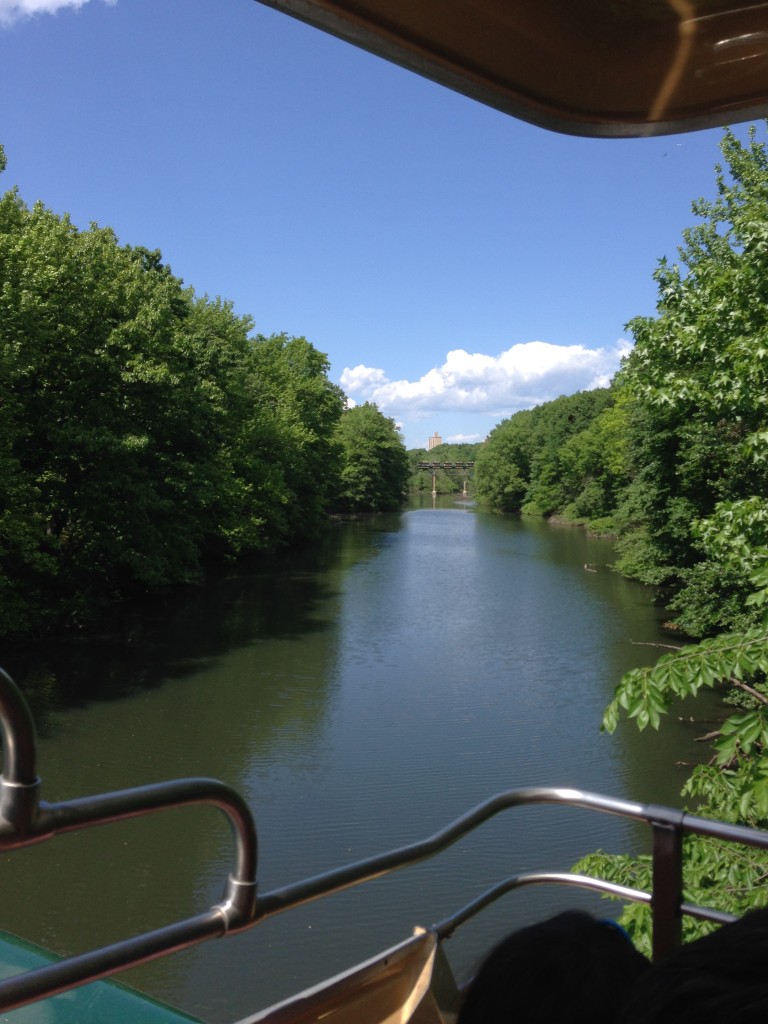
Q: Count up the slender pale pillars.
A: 2